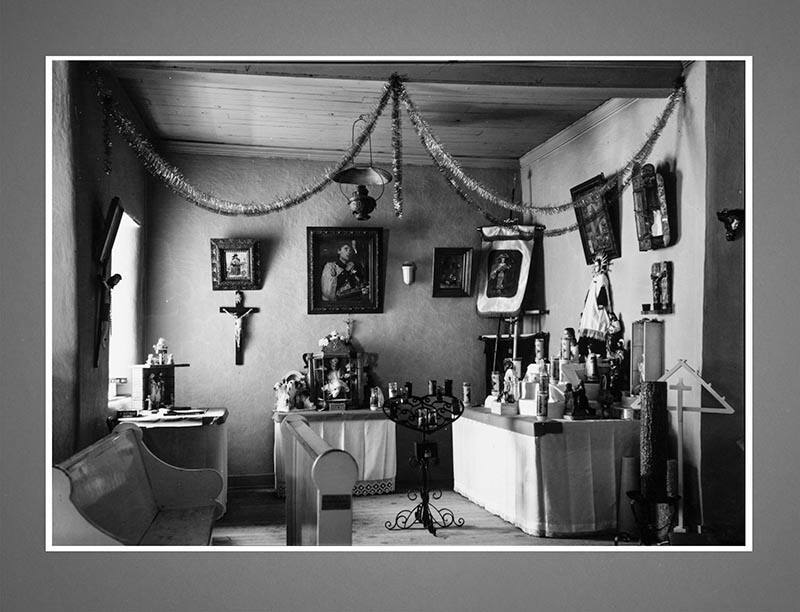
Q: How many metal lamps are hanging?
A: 1